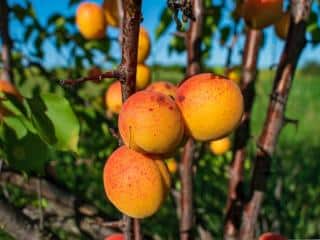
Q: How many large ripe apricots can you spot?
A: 3